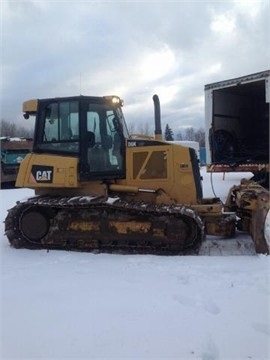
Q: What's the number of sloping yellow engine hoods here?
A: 1